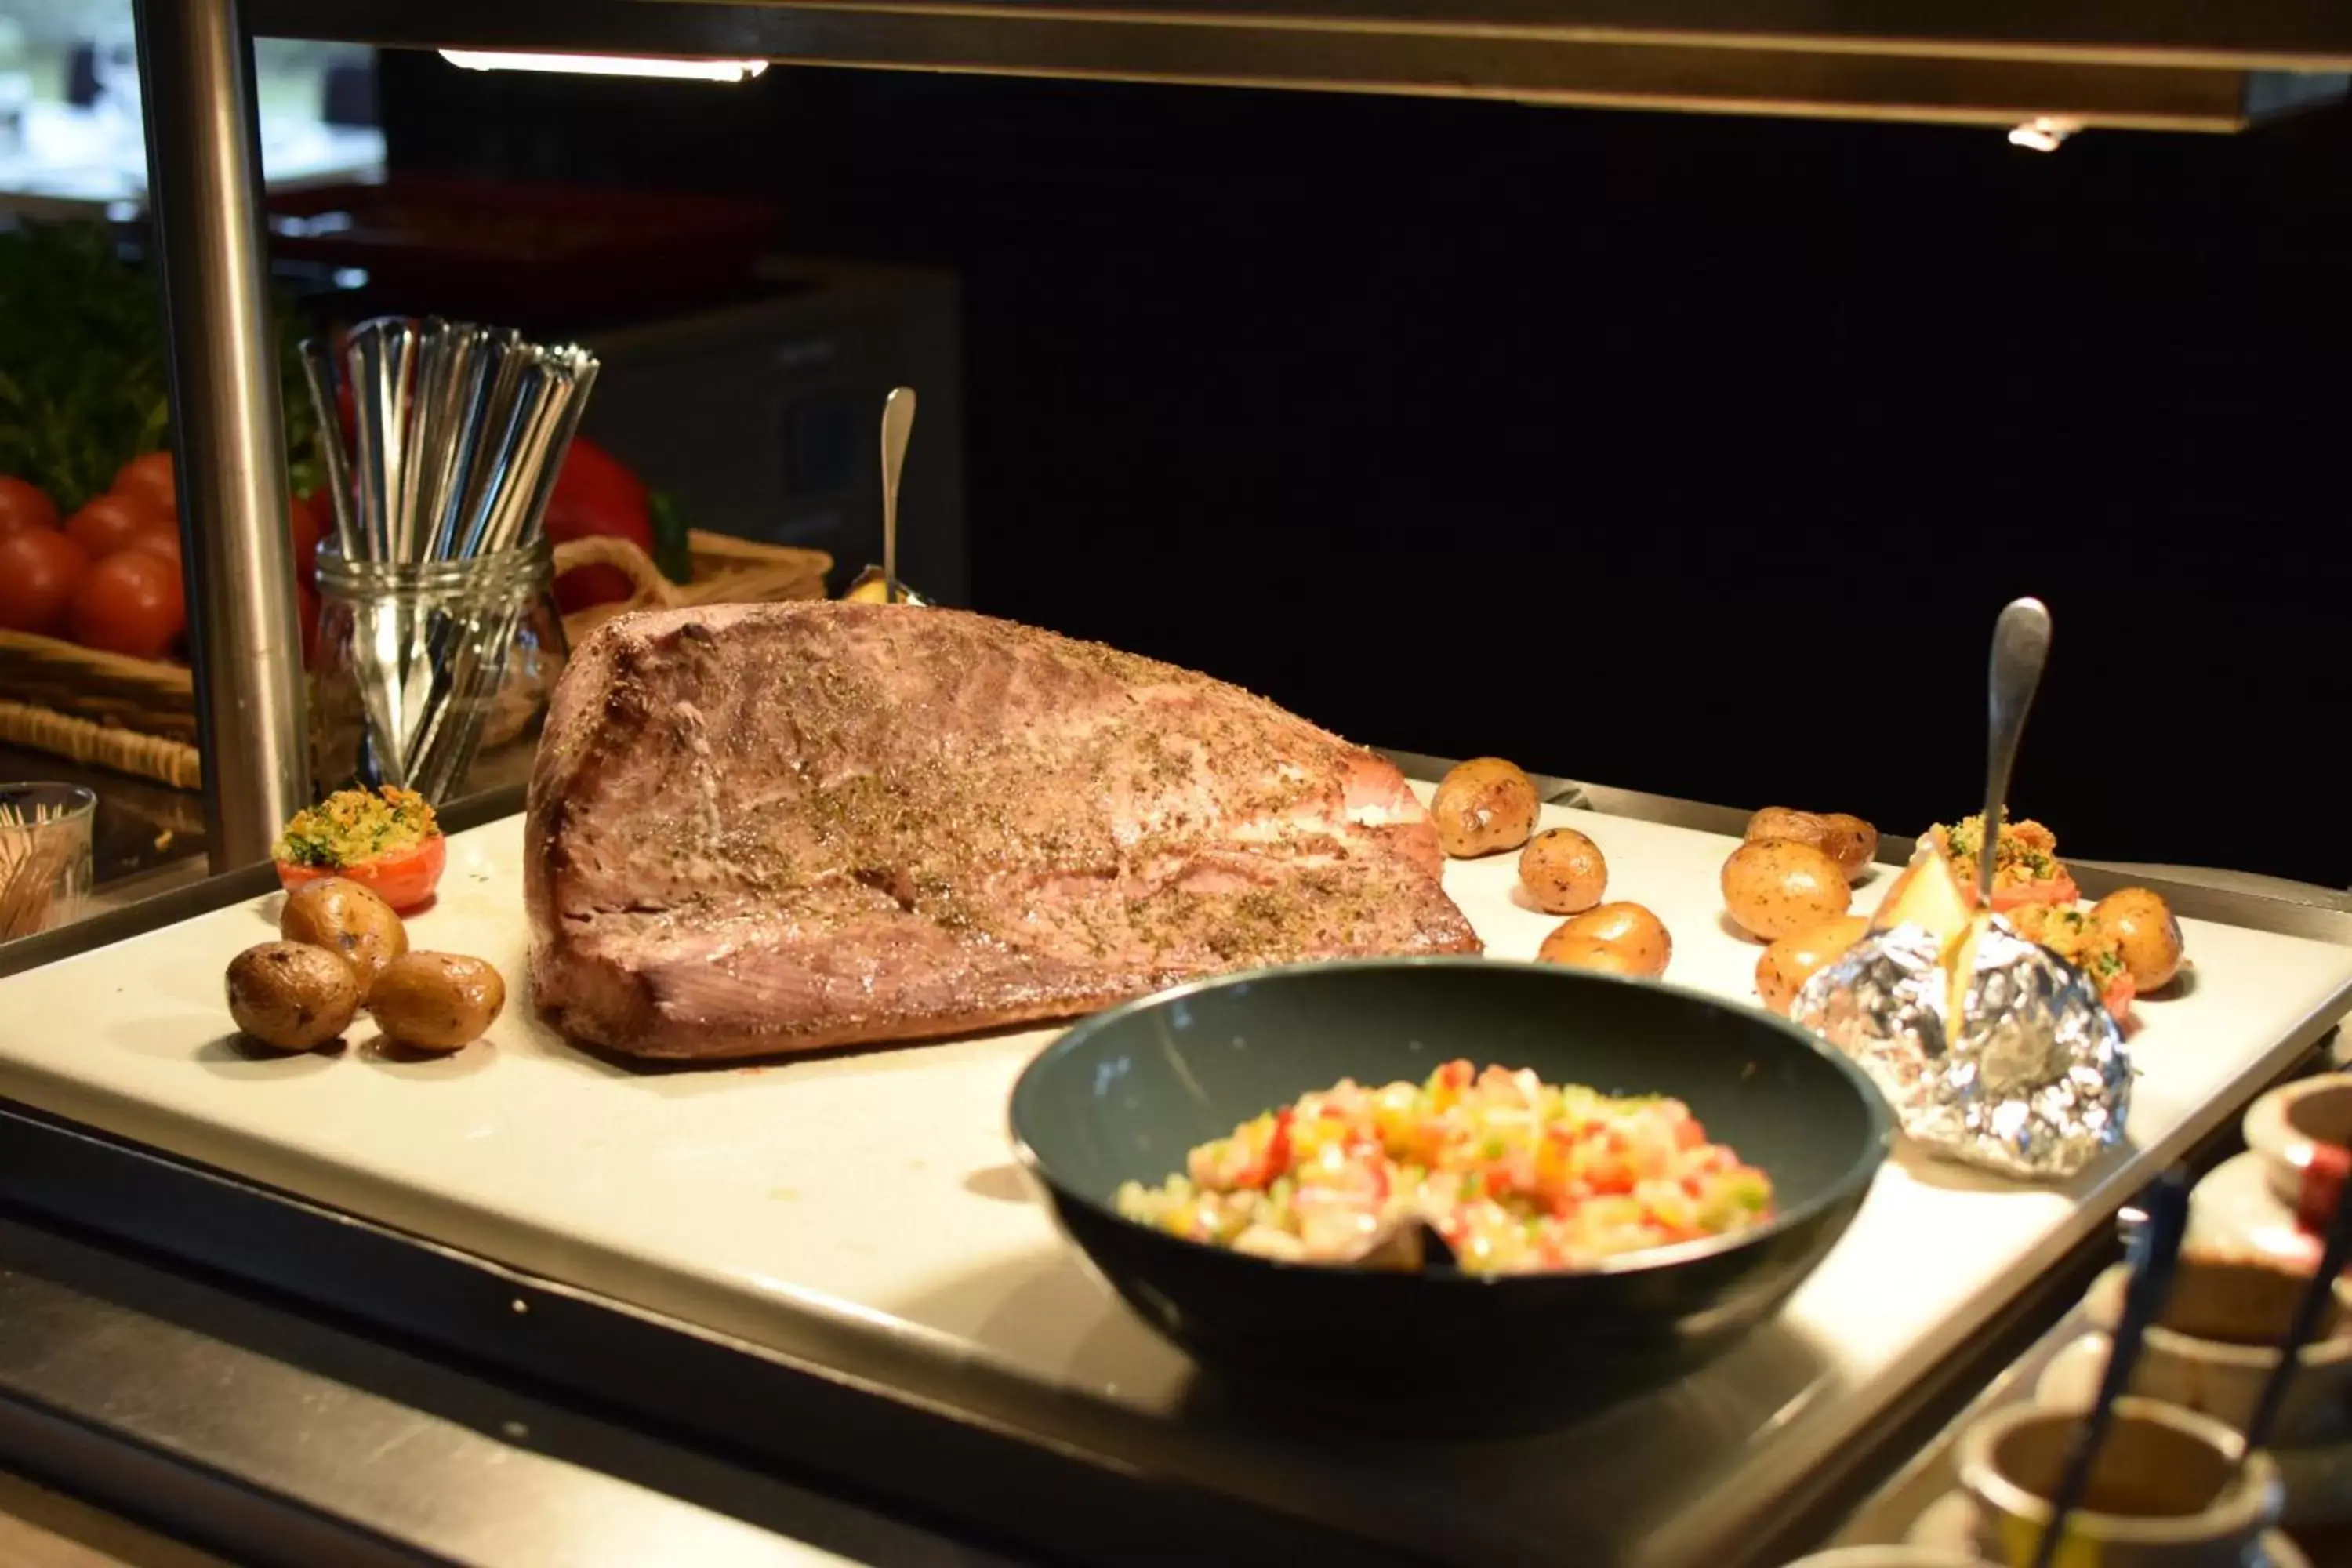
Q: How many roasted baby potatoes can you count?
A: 10